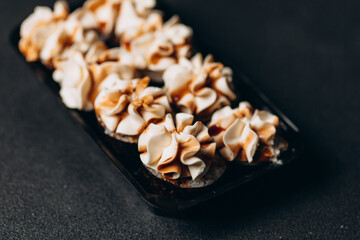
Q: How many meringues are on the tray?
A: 8